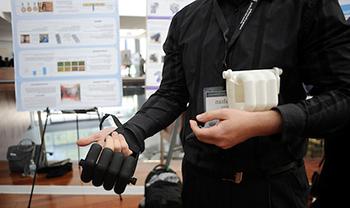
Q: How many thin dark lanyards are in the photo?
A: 1